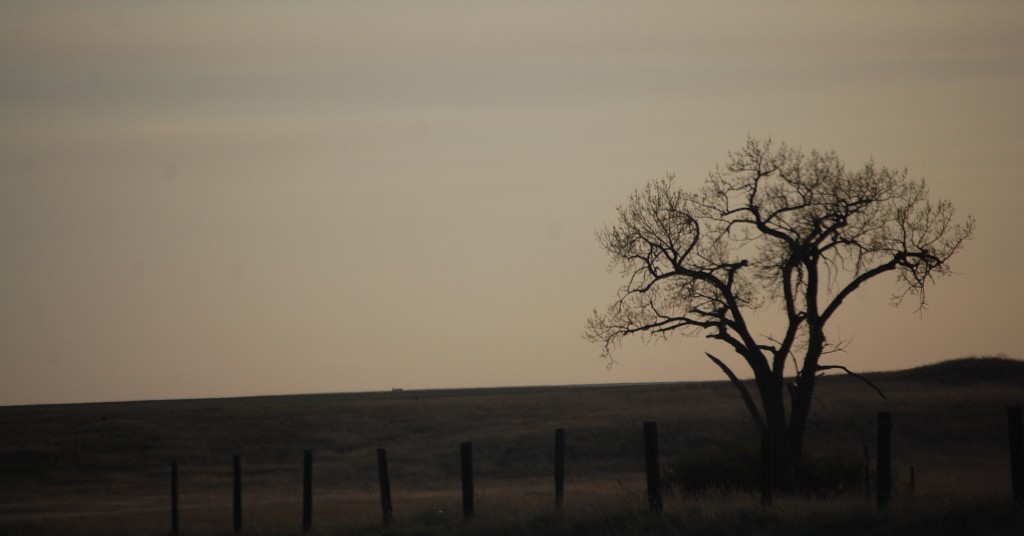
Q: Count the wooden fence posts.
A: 10